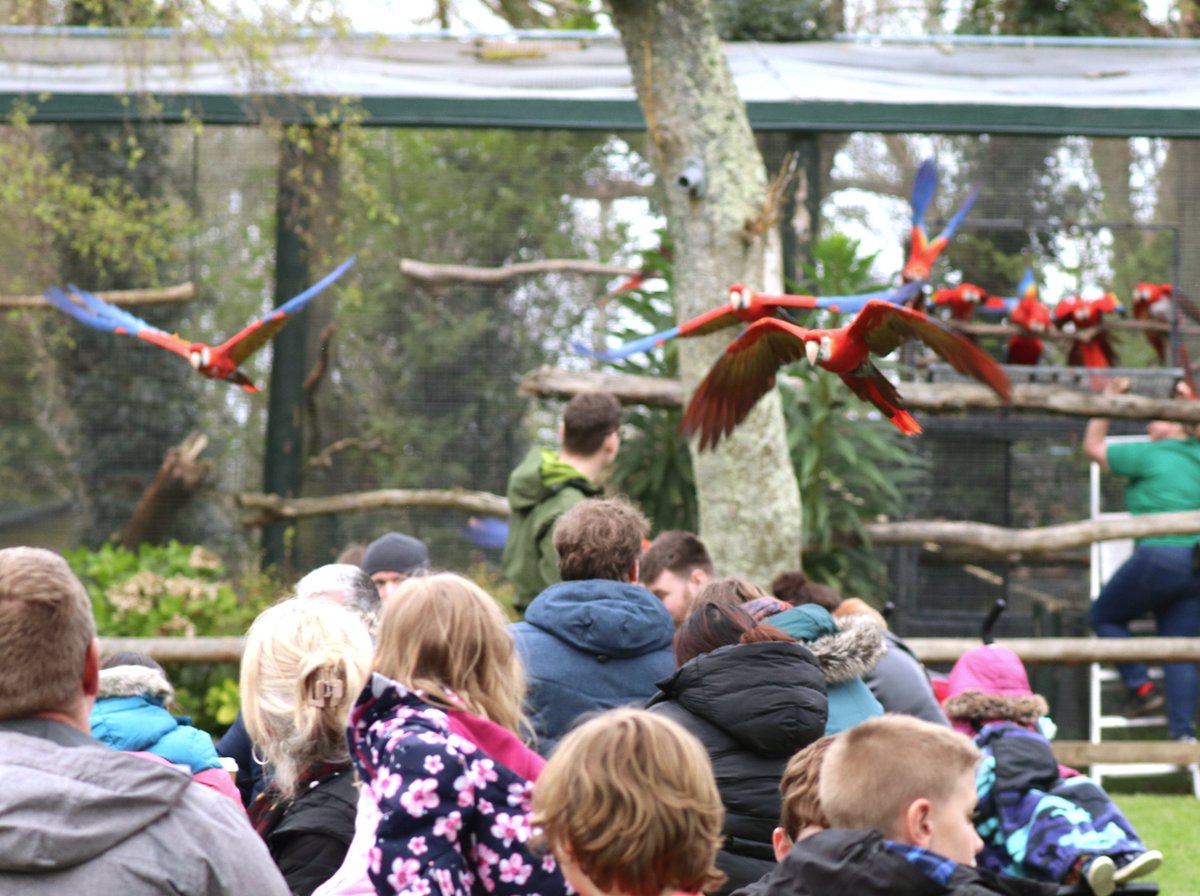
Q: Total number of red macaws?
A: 8